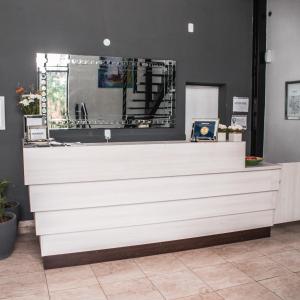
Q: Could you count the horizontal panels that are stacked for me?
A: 4